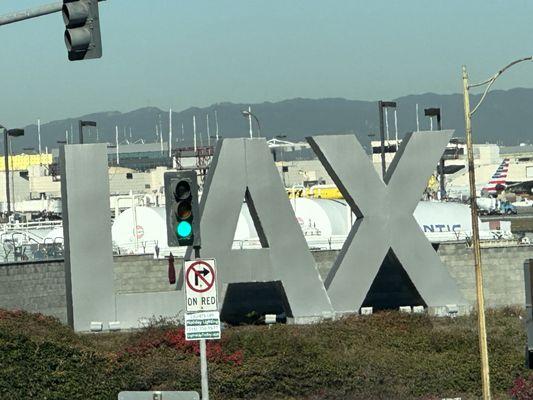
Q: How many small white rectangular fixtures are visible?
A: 7